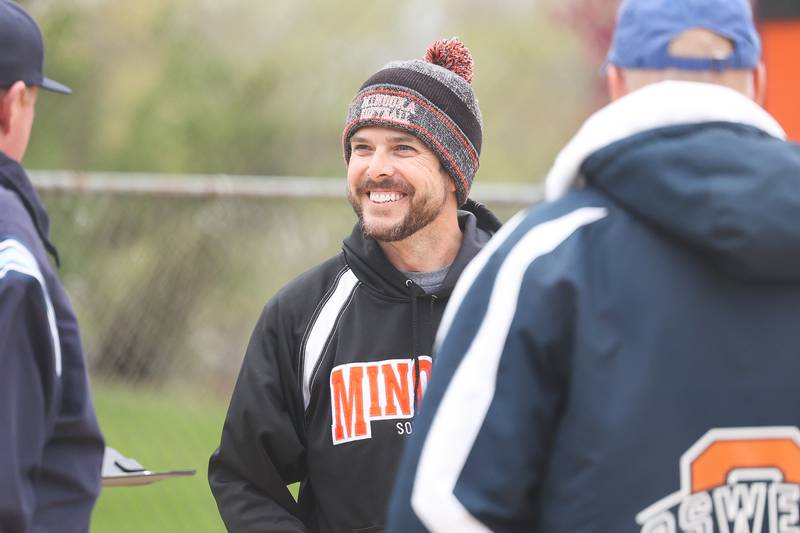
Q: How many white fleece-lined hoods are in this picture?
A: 1